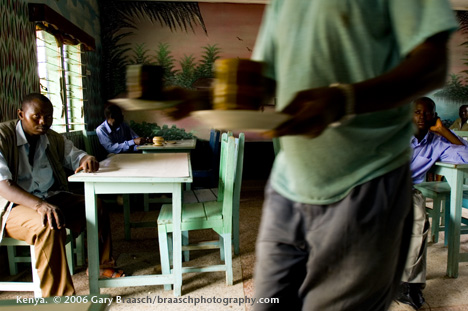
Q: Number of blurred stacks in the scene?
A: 2